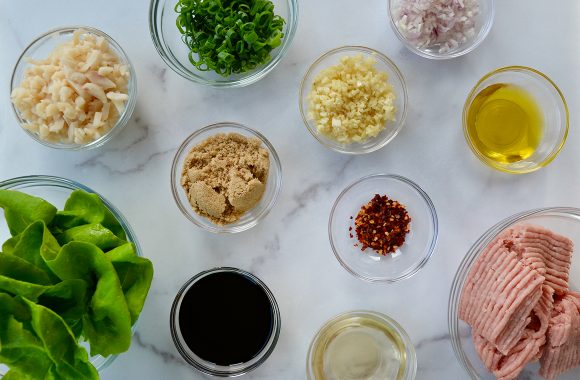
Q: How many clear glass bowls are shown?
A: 11